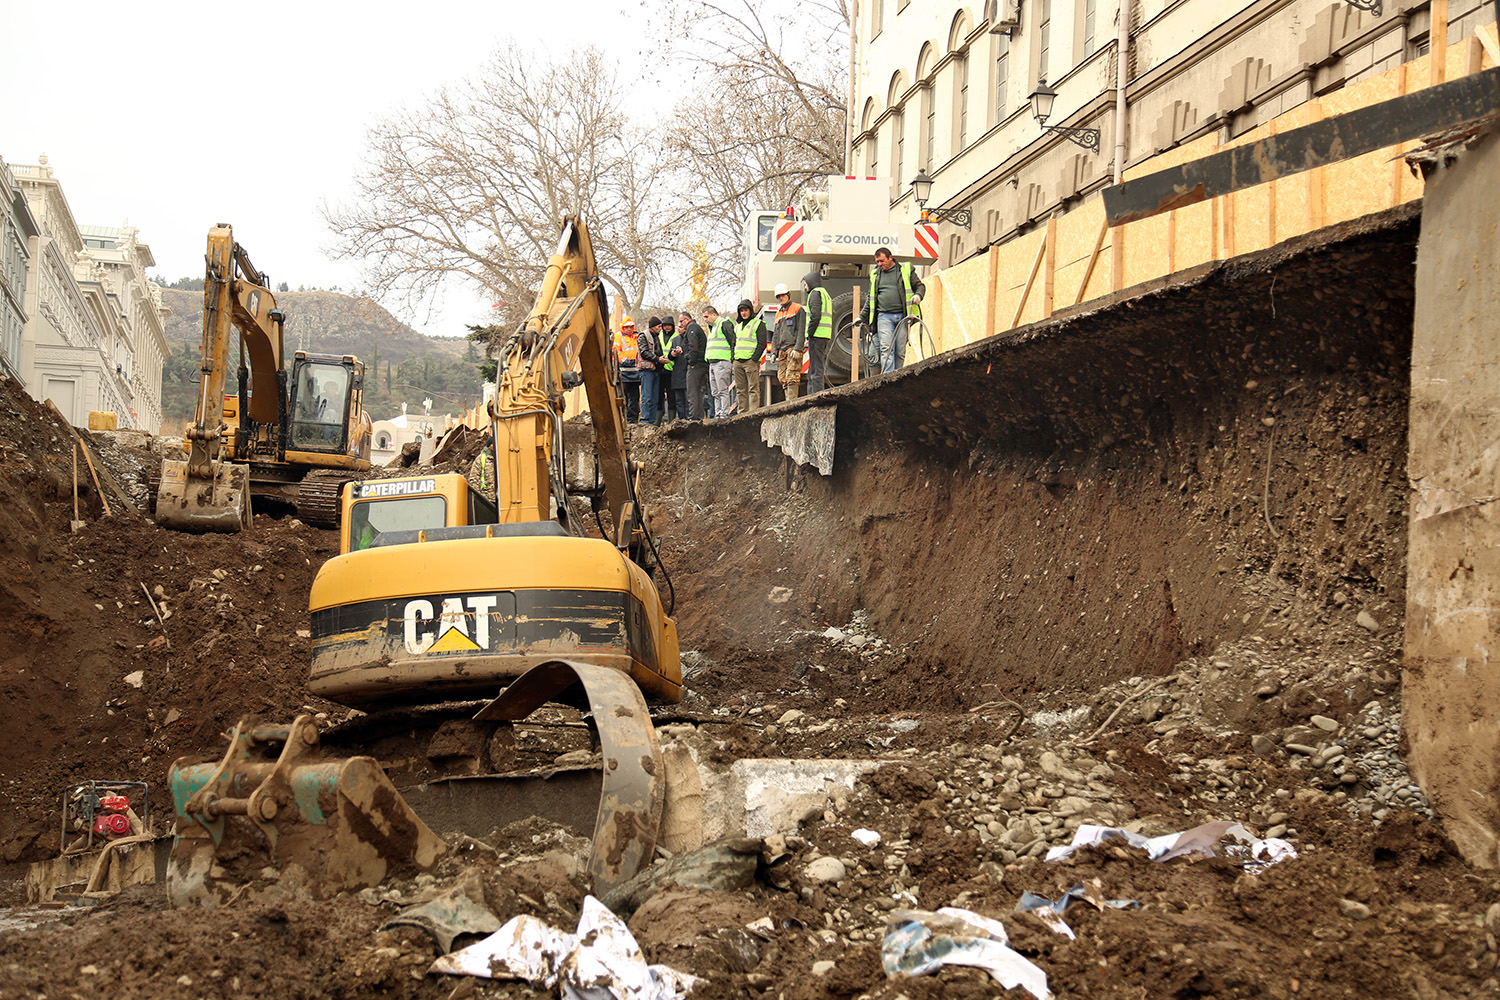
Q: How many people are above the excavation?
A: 10